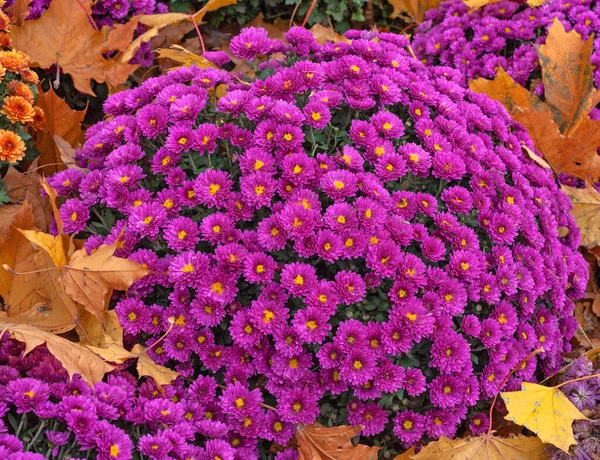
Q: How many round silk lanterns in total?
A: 0